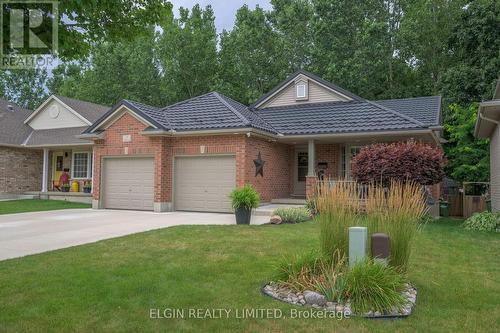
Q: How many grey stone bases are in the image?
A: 2